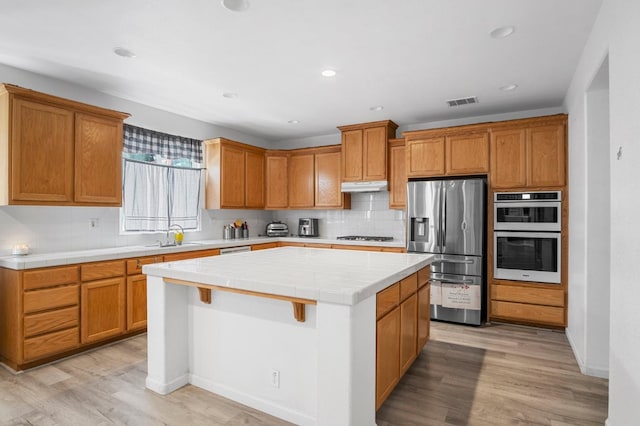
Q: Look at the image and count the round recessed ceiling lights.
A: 8